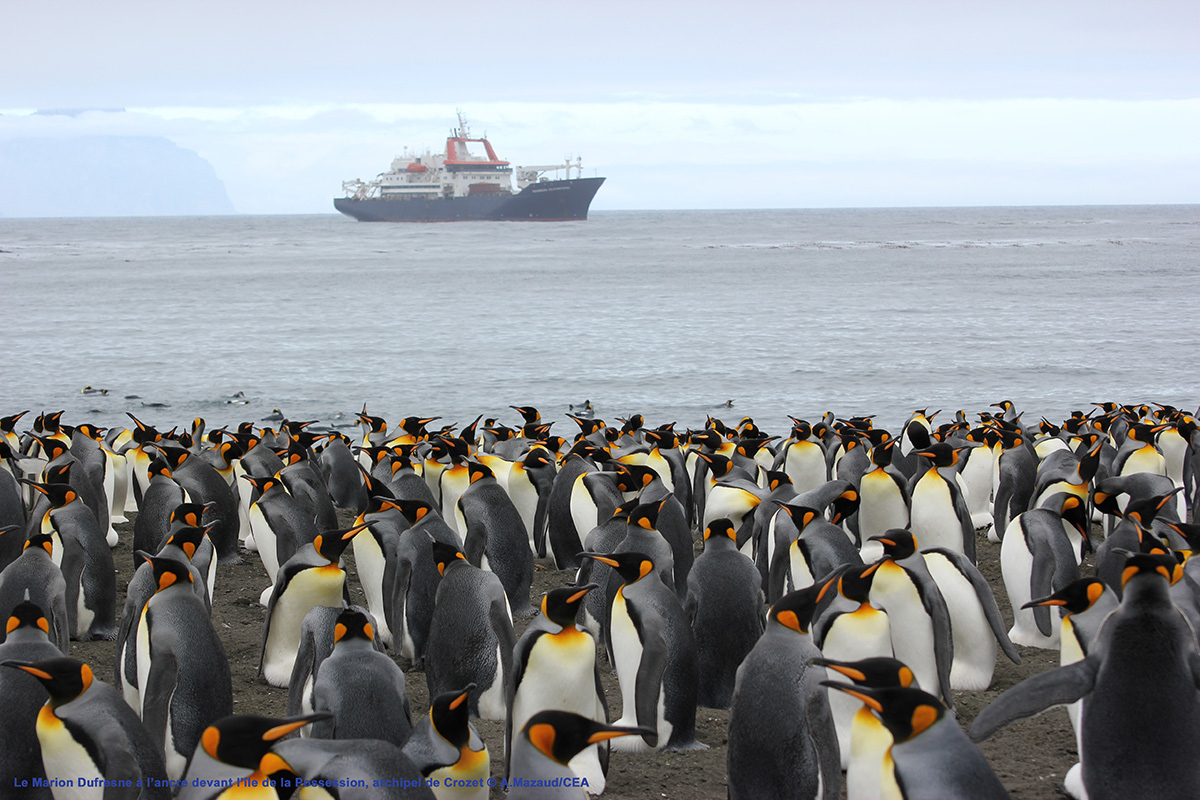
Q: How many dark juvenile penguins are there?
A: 0